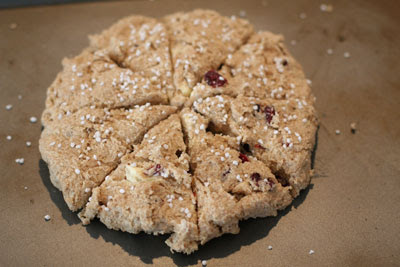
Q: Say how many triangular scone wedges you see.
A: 8